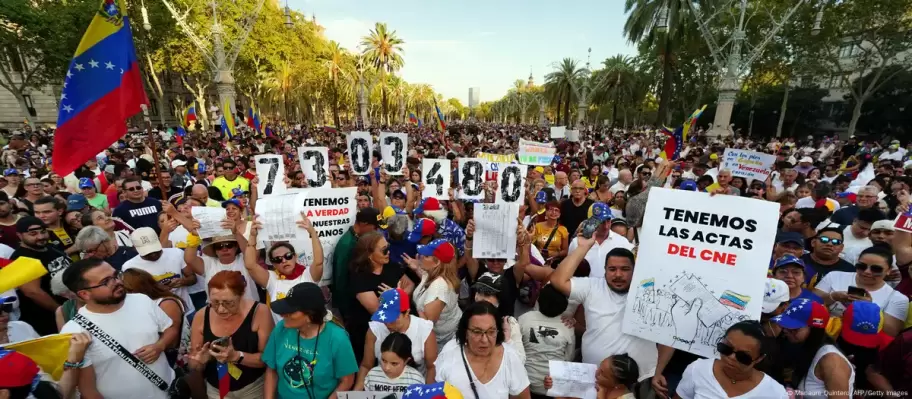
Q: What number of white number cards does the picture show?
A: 7